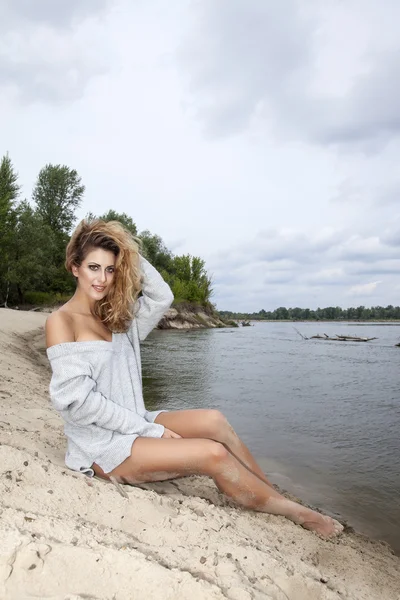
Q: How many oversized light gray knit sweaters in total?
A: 1